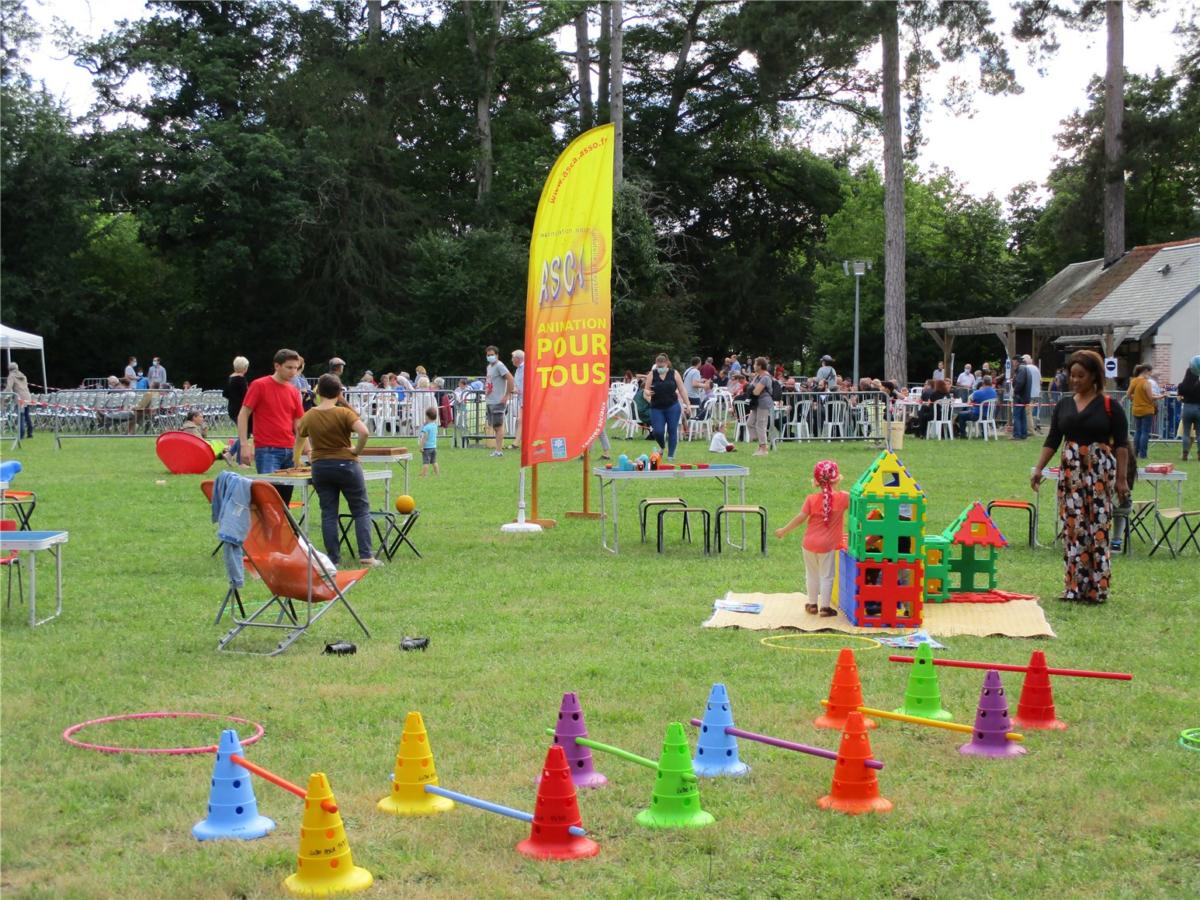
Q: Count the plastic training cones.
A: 12